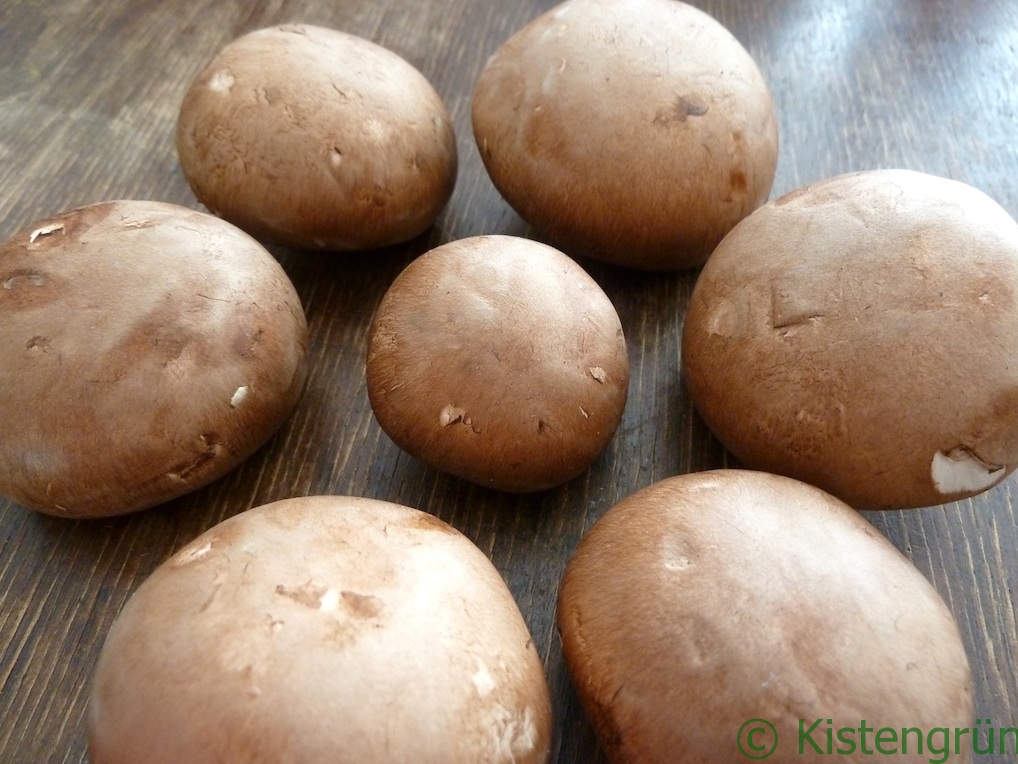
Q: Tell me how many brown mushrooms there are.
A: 7